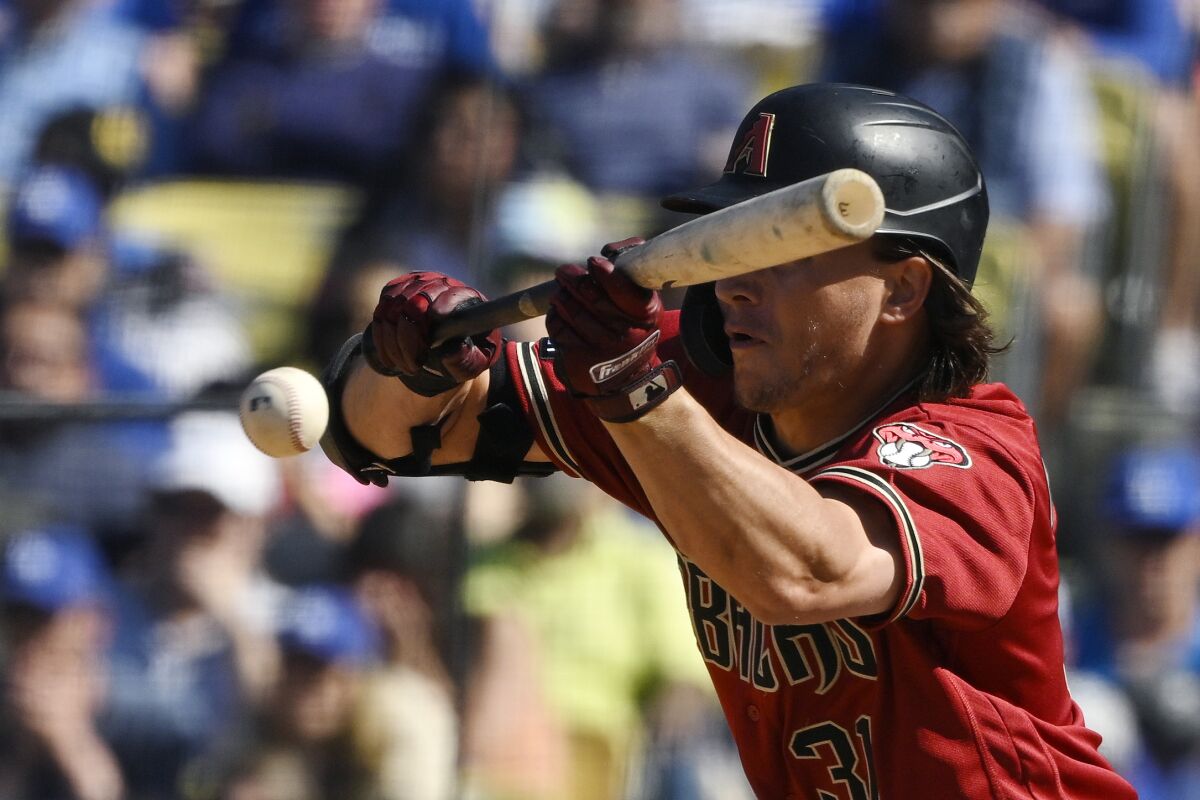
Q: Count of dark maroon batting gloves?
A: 2